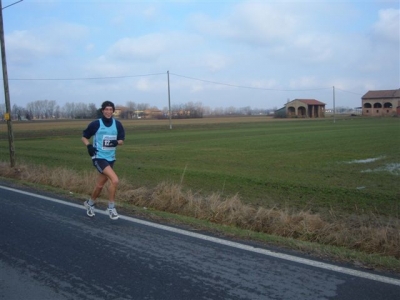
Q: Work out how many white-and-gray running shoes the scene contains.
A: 2